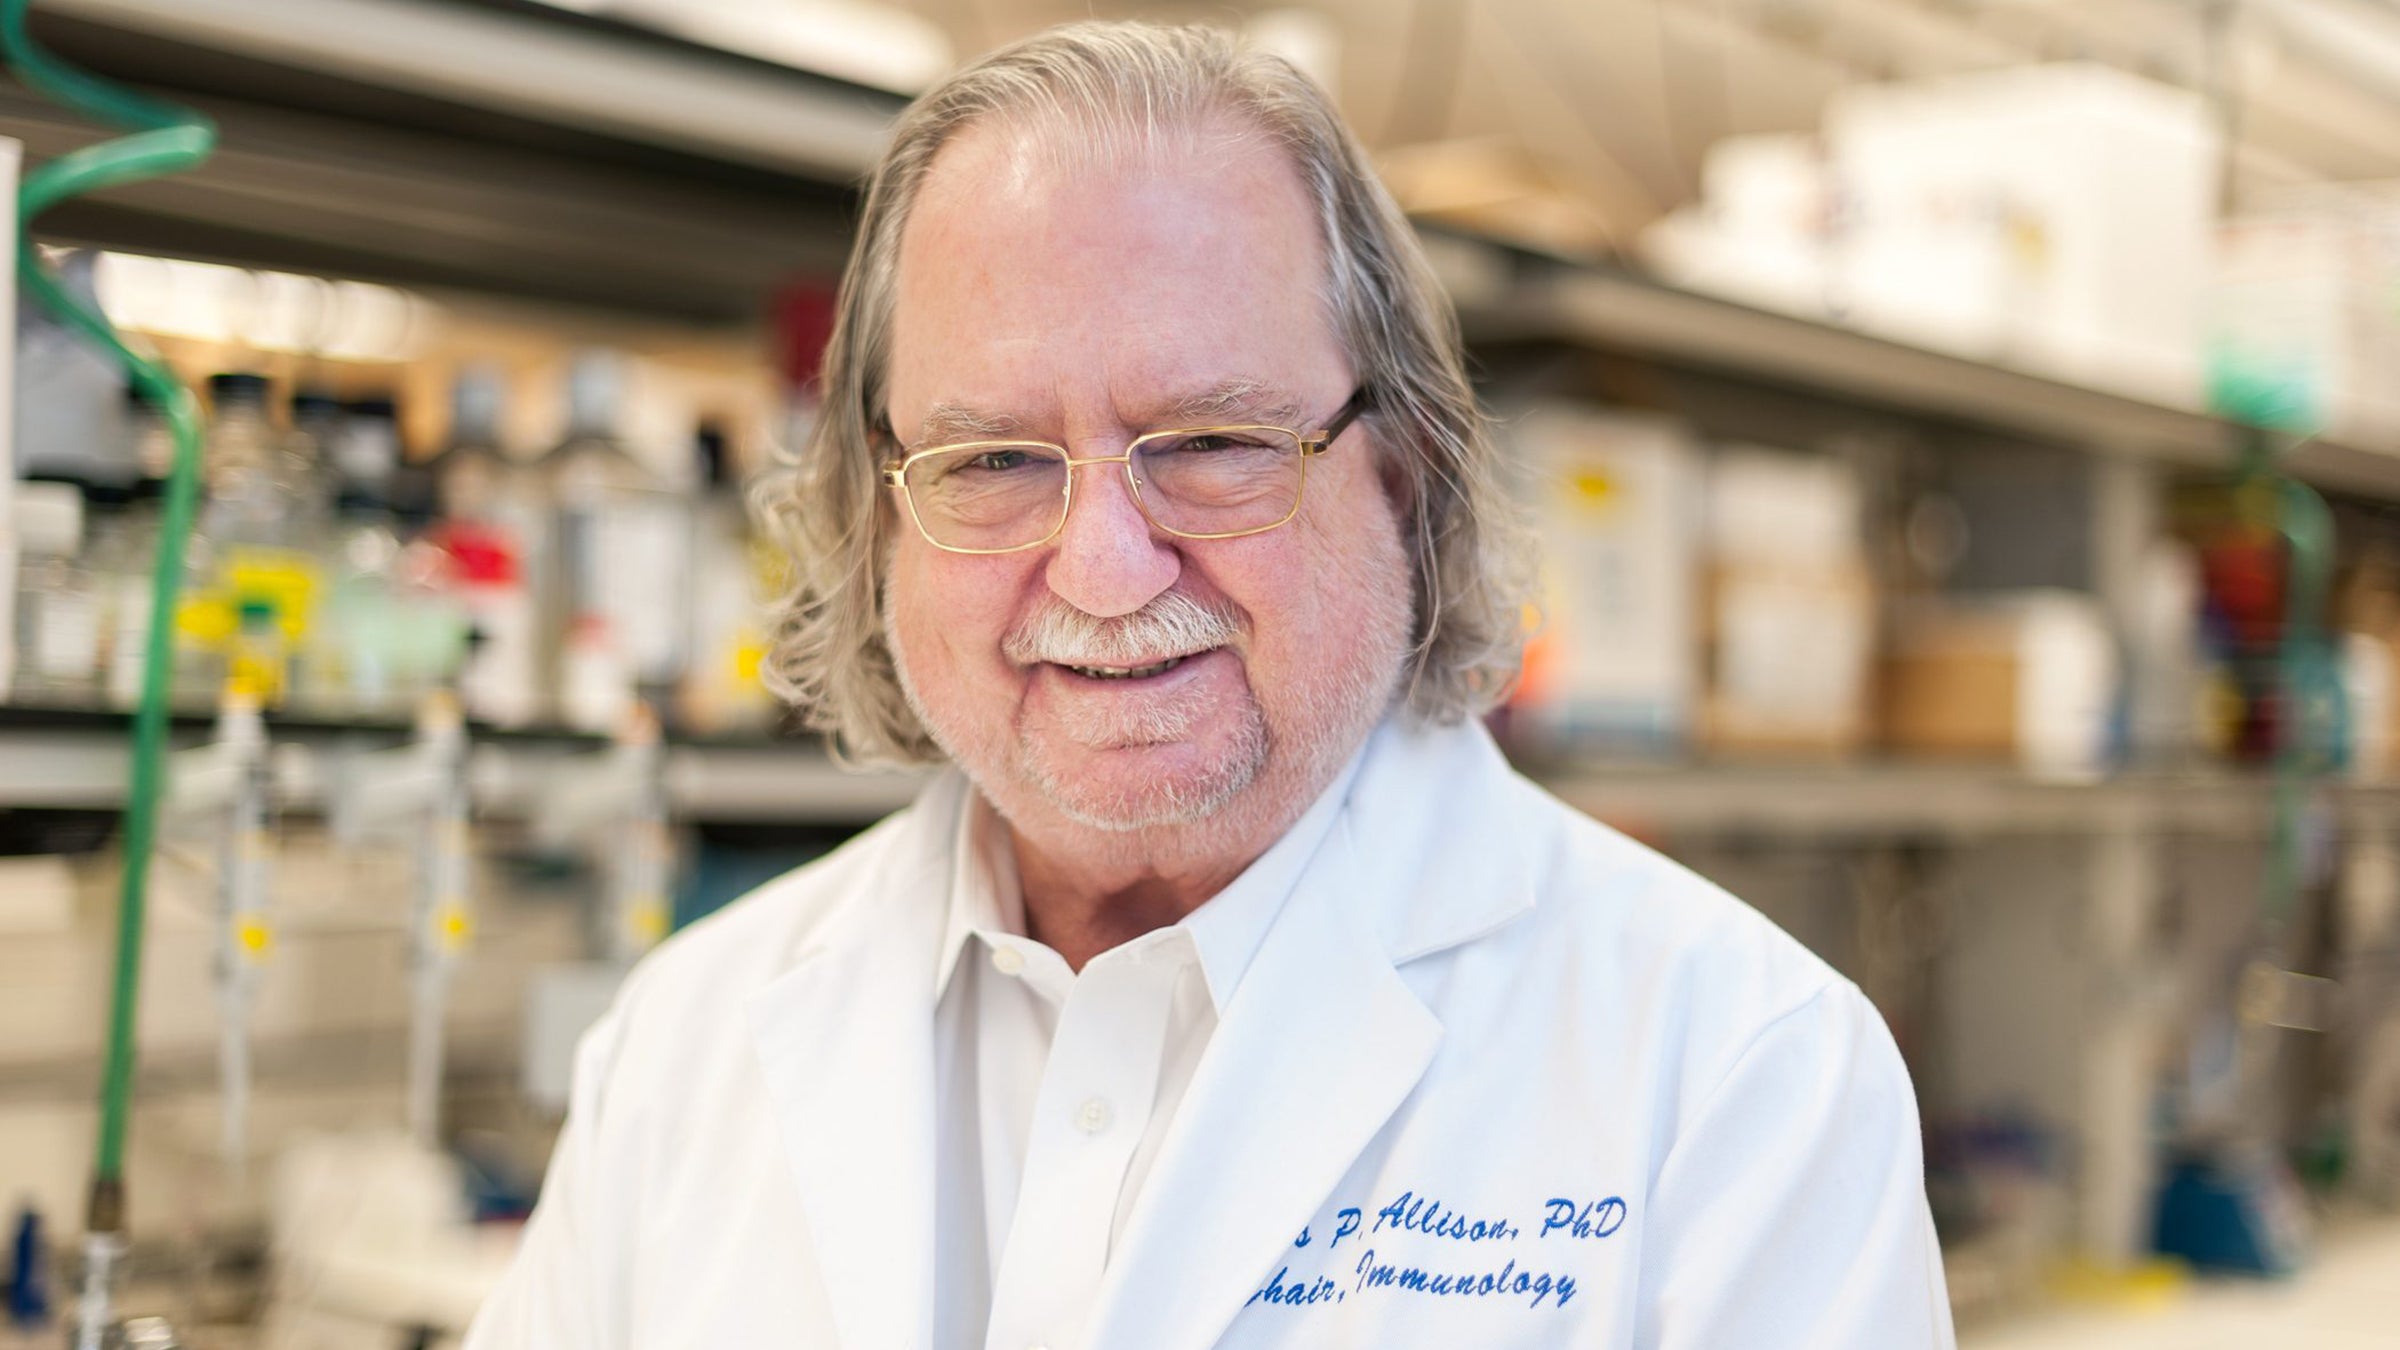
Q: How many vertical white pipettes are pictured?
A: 3